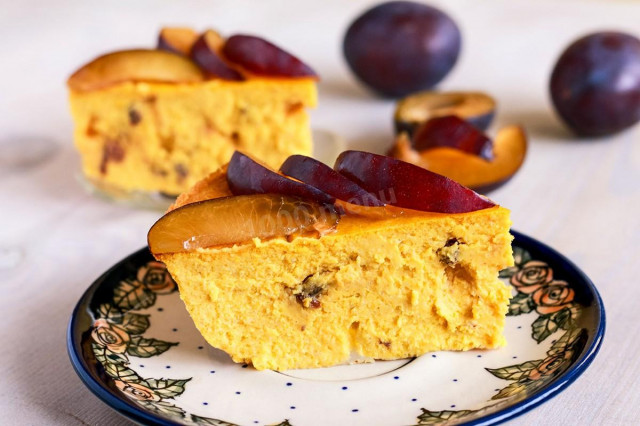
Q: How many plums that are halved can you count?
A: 1